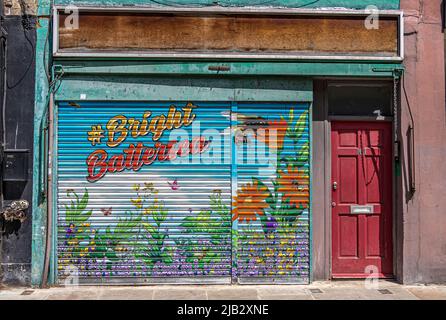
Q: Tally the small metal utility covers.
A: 3